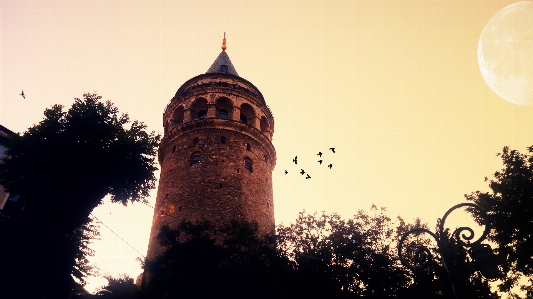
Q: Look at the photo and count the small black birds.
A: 9